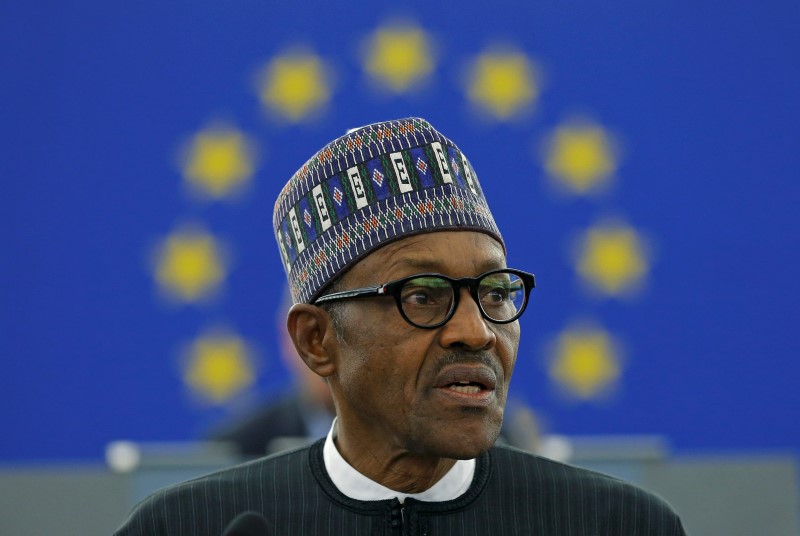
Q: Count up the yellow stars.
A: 9